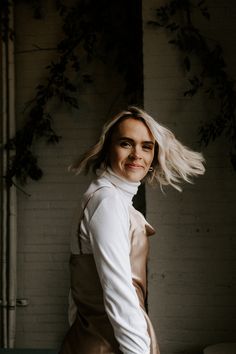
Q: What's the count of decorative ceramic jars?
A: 0